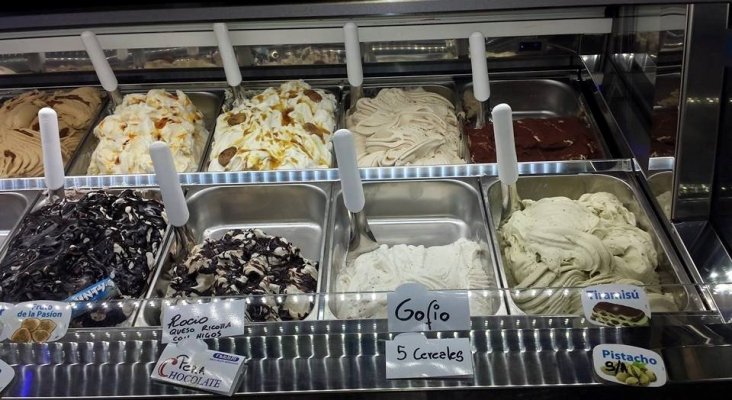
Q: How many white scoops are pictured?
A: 8